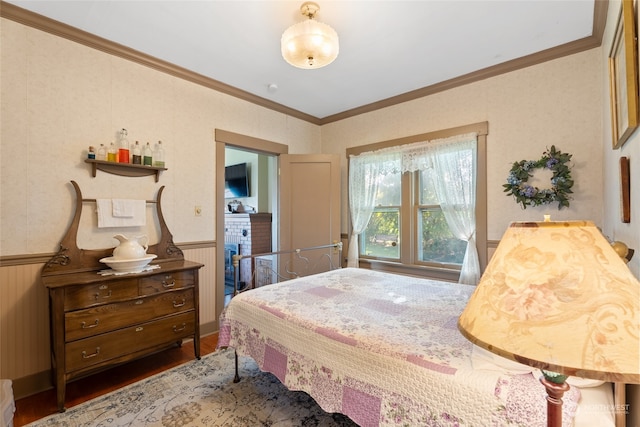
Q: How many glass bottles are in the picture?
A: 7